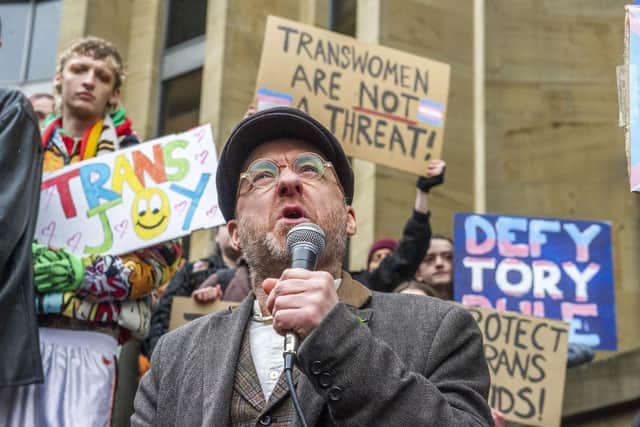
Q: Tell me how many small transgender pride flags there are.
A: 2